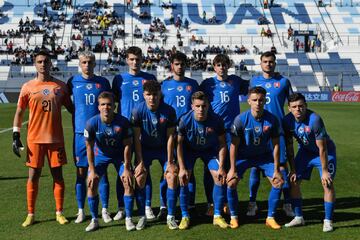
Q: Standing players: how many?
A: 6